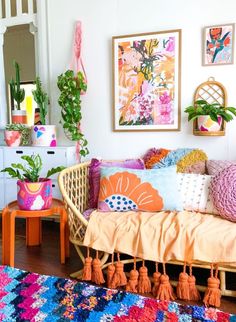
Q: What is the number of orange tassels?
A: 12